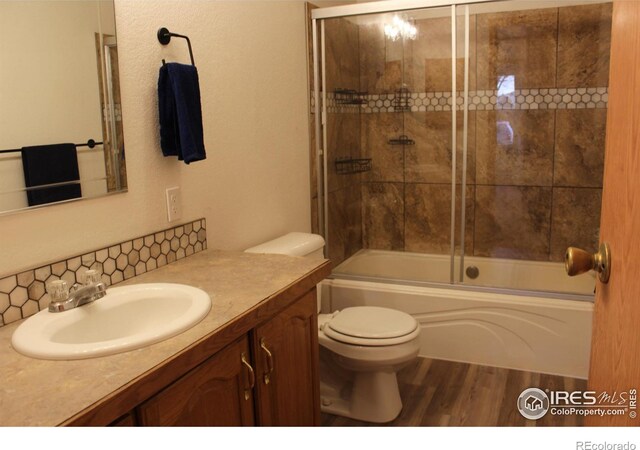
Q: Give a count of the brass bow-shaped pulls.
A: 2